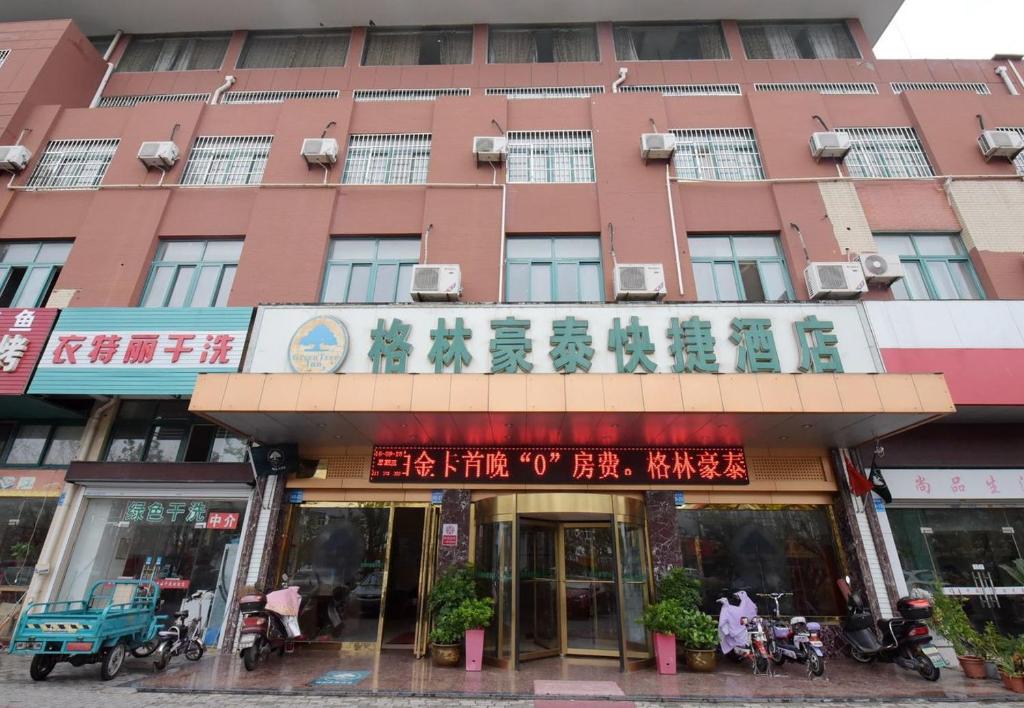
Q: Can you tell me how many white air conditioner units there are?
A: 11